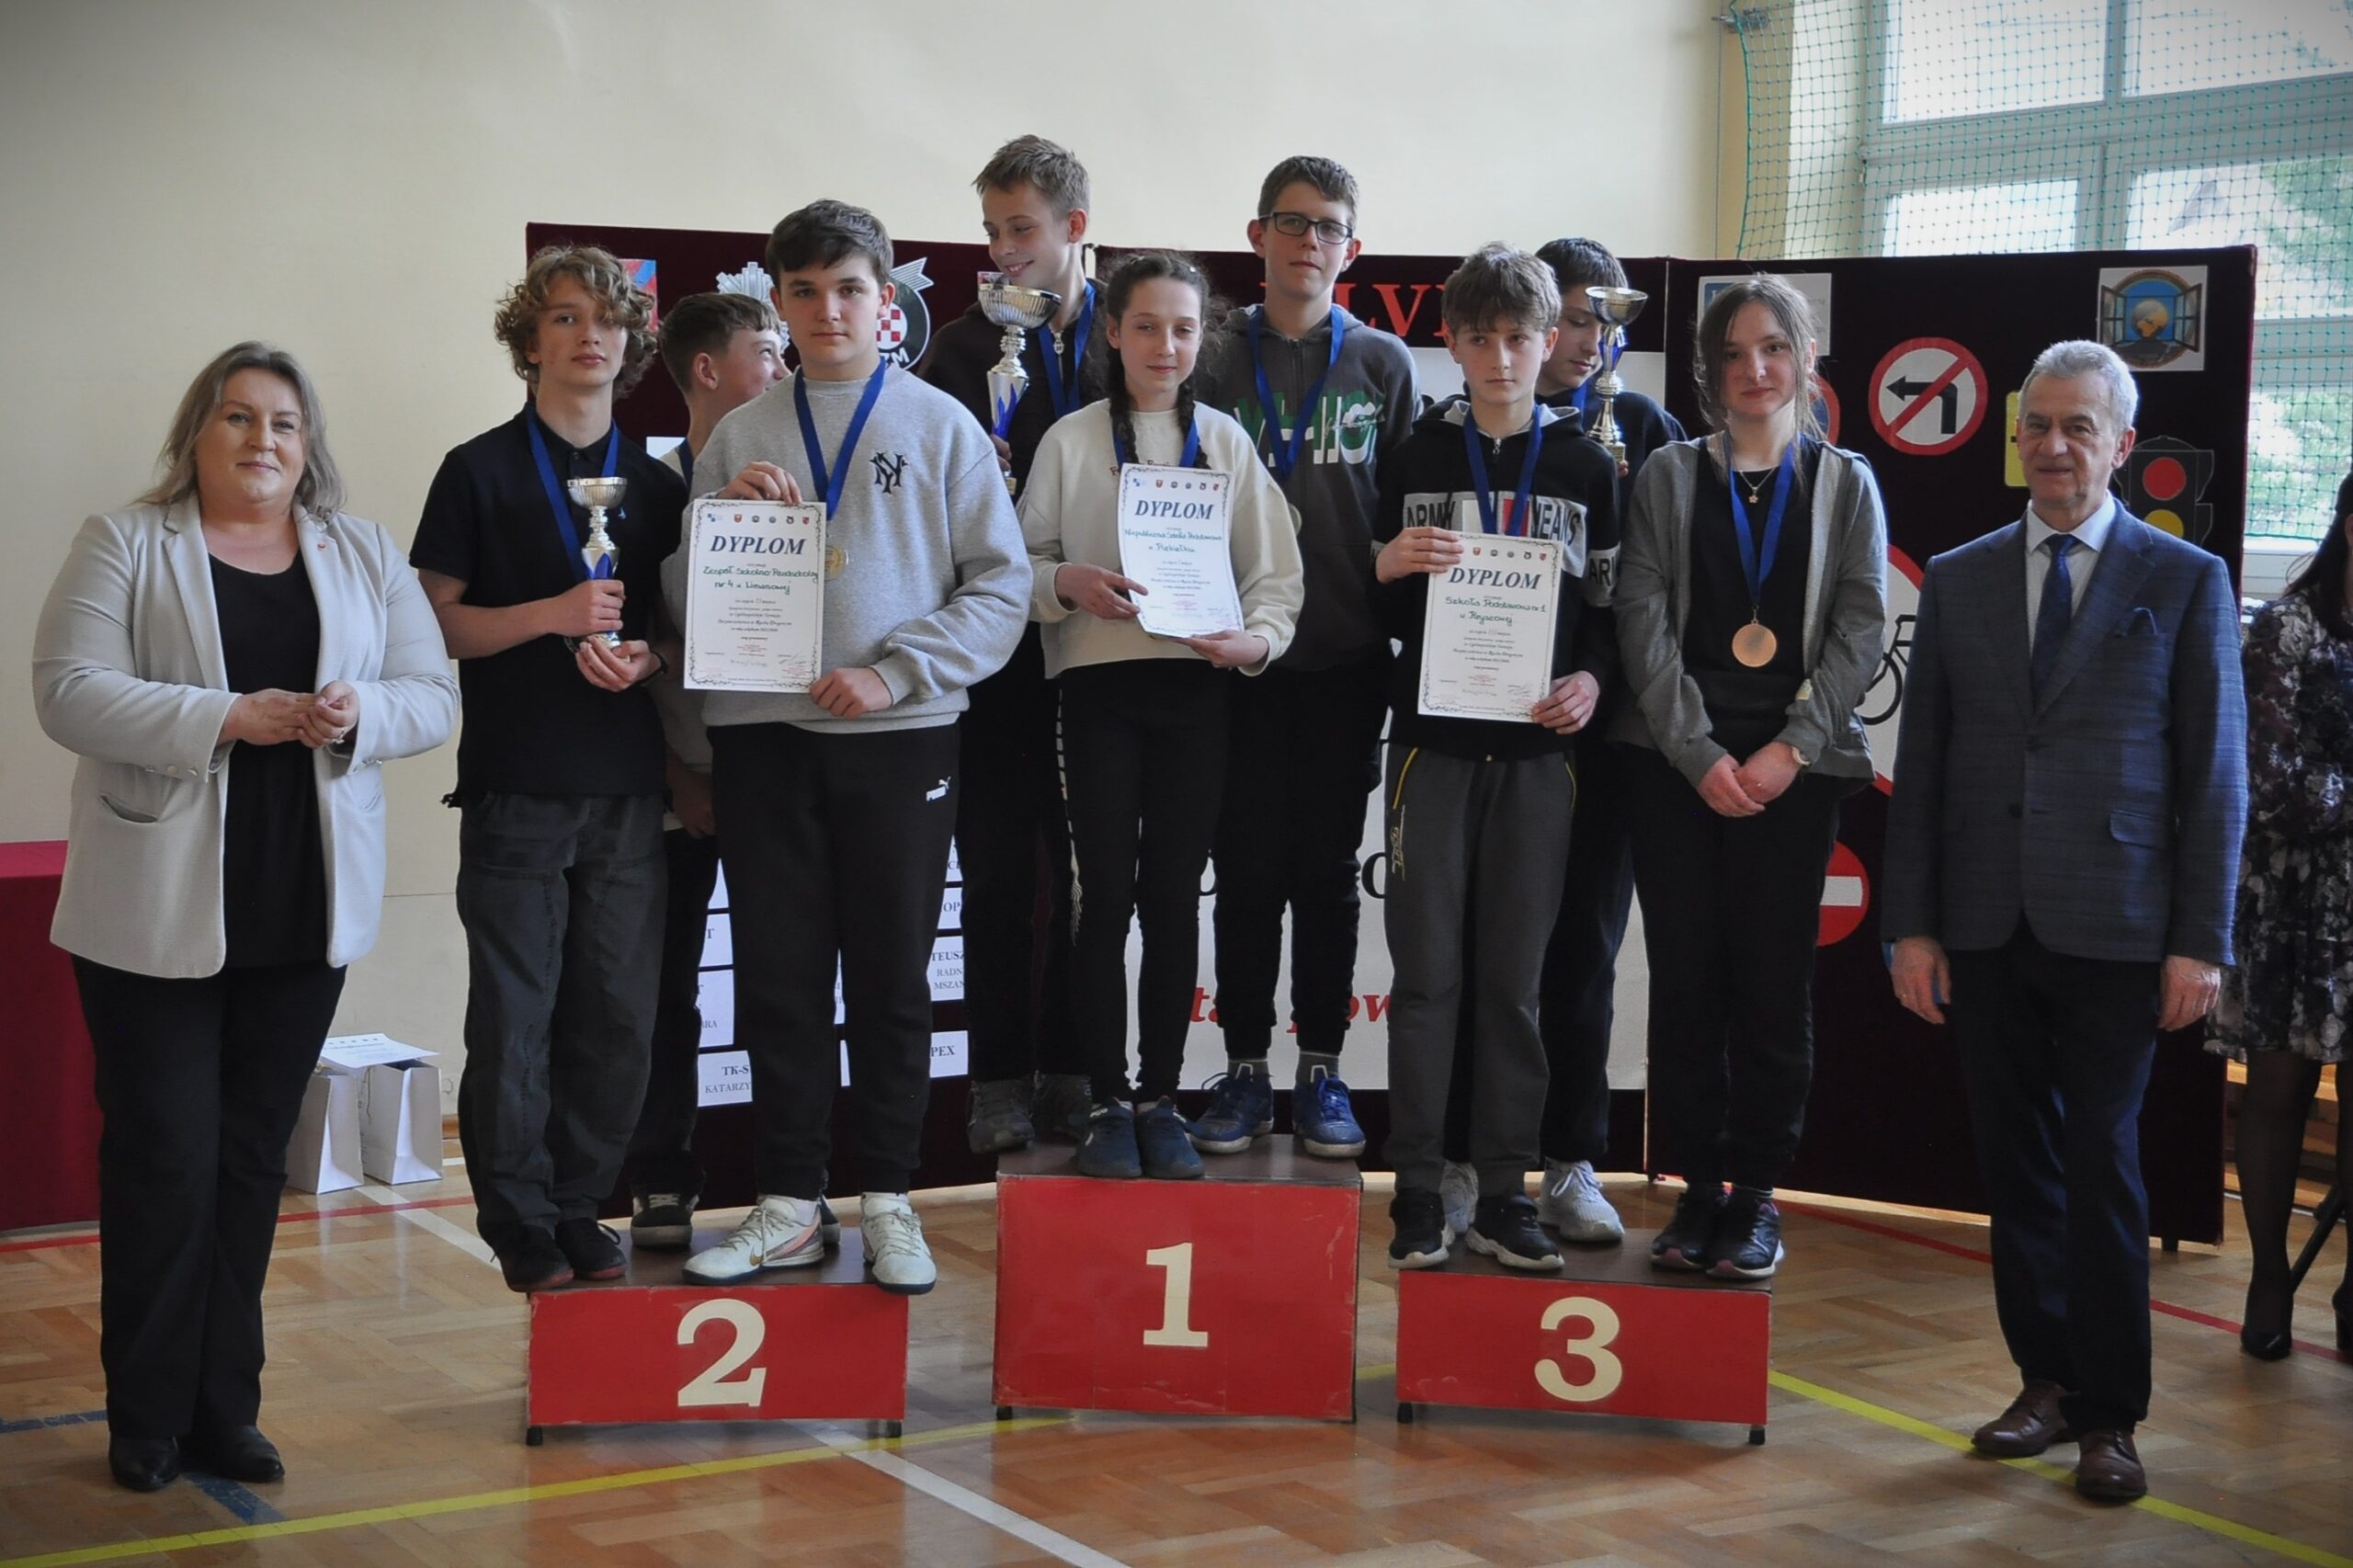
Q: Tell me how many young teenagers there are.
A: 9